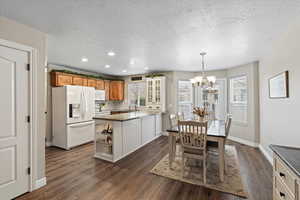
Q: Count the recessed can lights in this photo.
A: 6